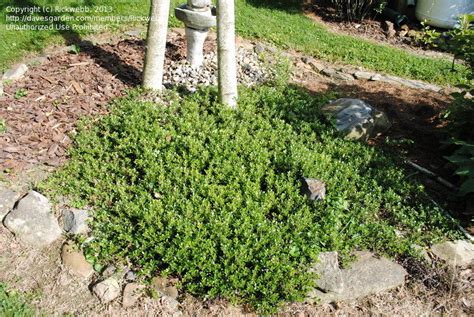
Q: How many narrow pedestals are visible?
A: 1